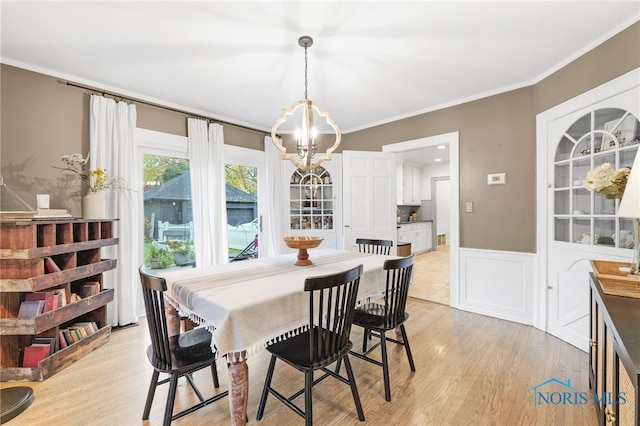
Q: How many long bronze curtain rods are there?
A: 1